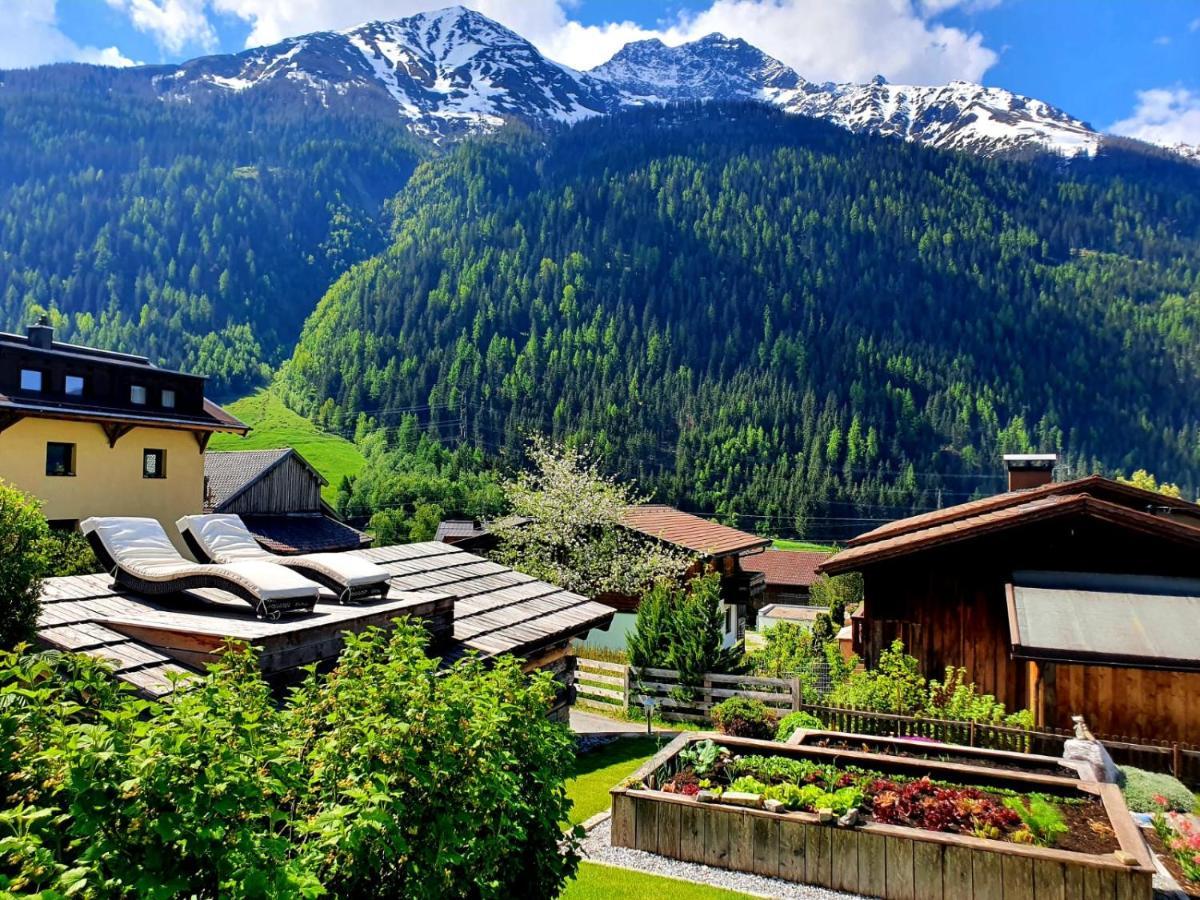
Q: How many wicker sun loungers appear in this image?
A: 2